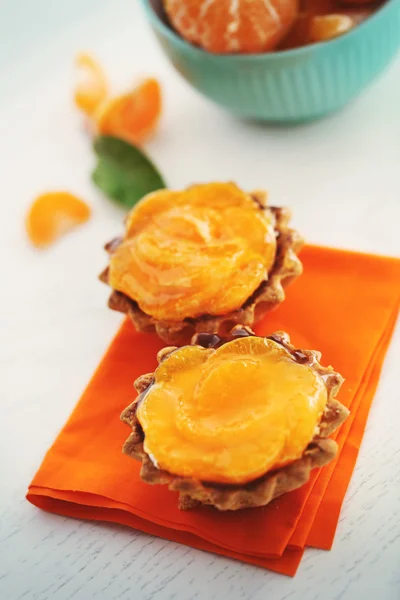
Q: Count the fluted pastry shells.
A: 2